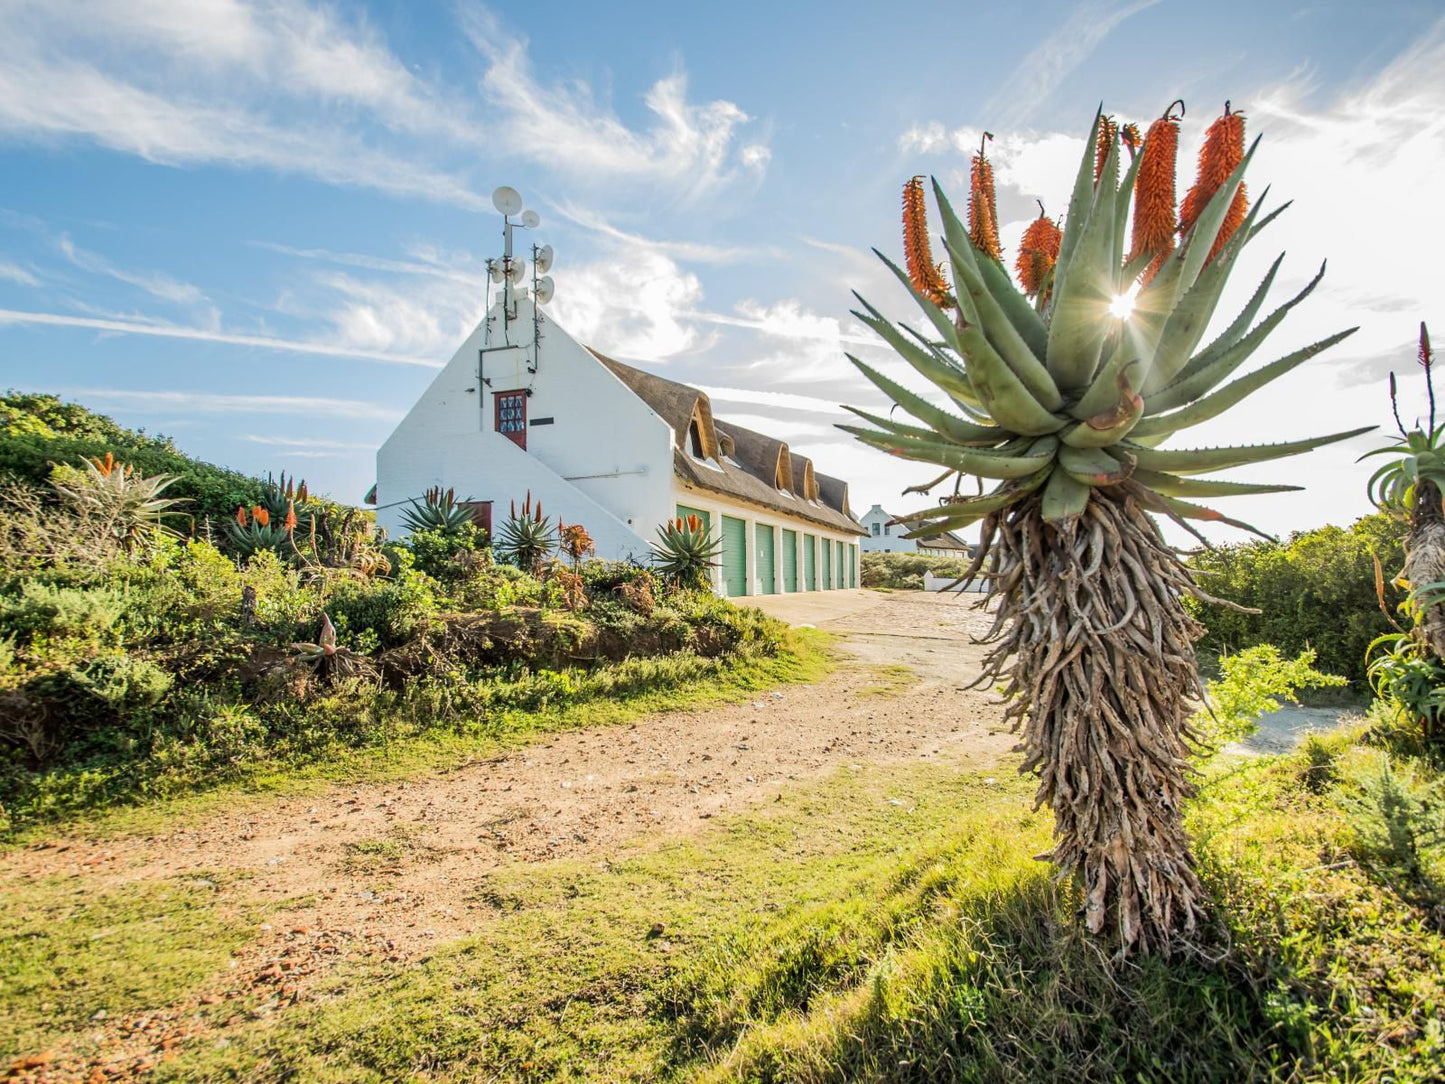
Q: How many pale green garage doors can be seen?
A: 8